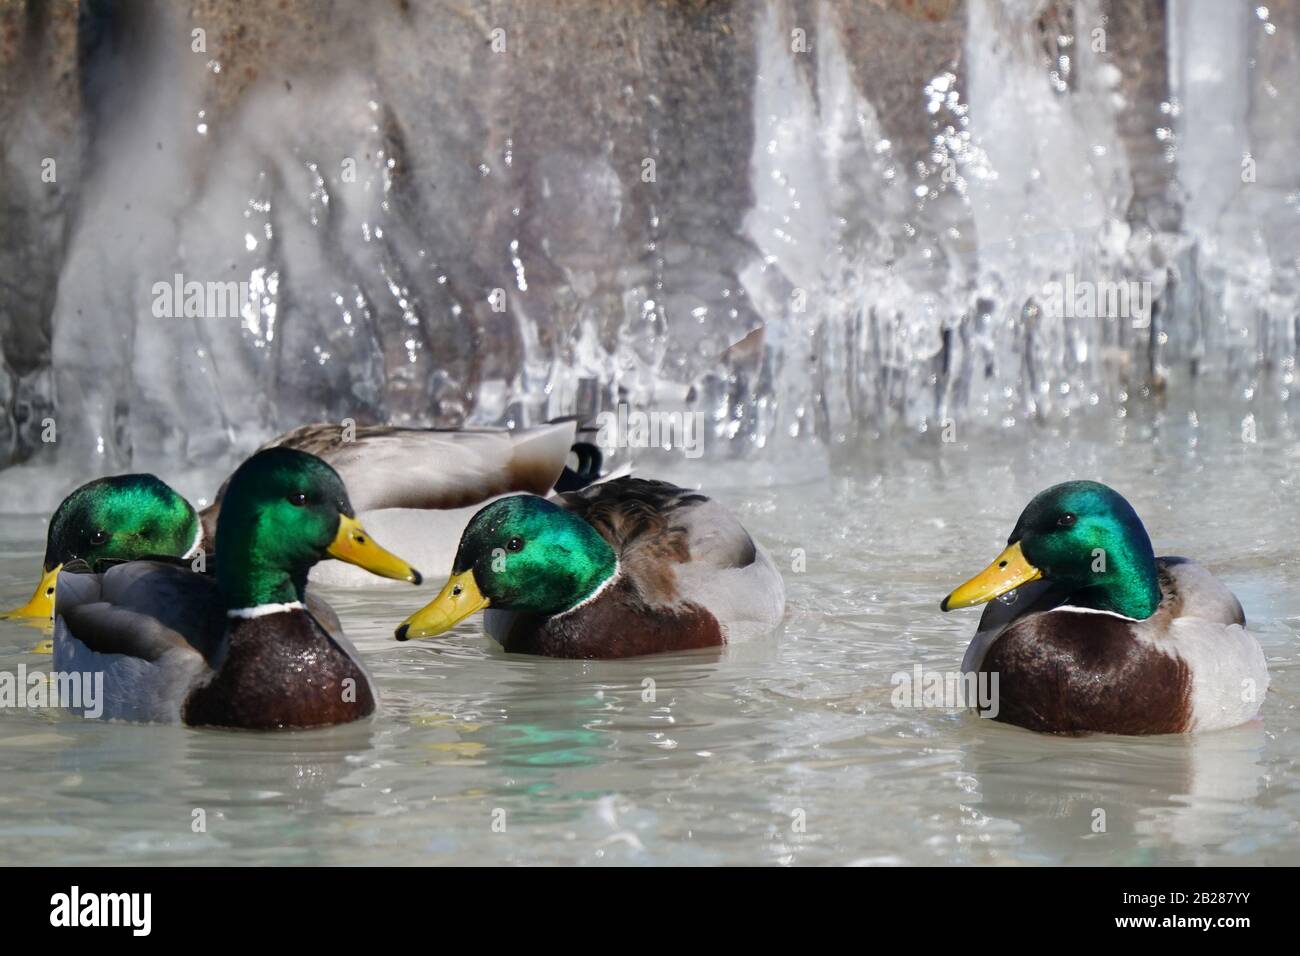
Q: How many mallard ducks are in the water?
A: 4